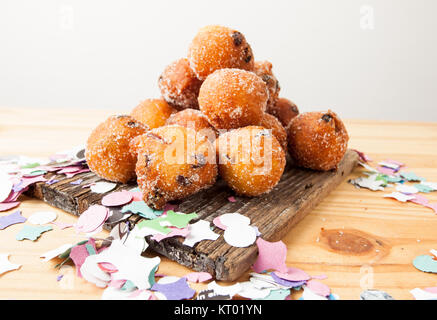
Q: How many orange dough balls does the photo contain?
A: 12